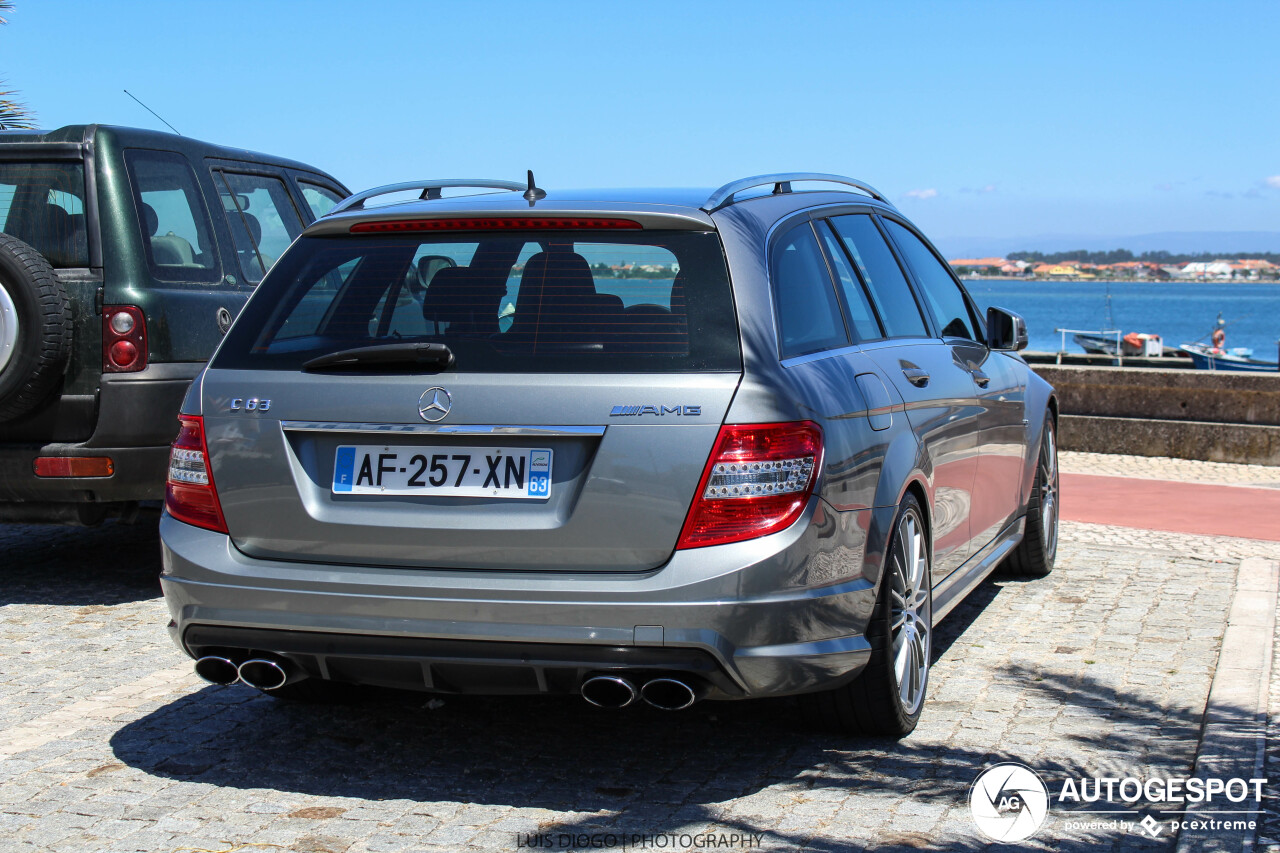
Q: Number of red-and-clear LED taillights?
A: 2